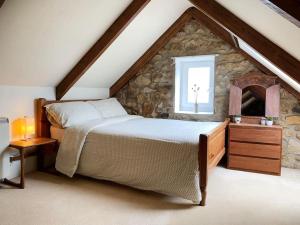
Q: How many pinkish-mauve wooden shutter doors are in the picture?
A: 2